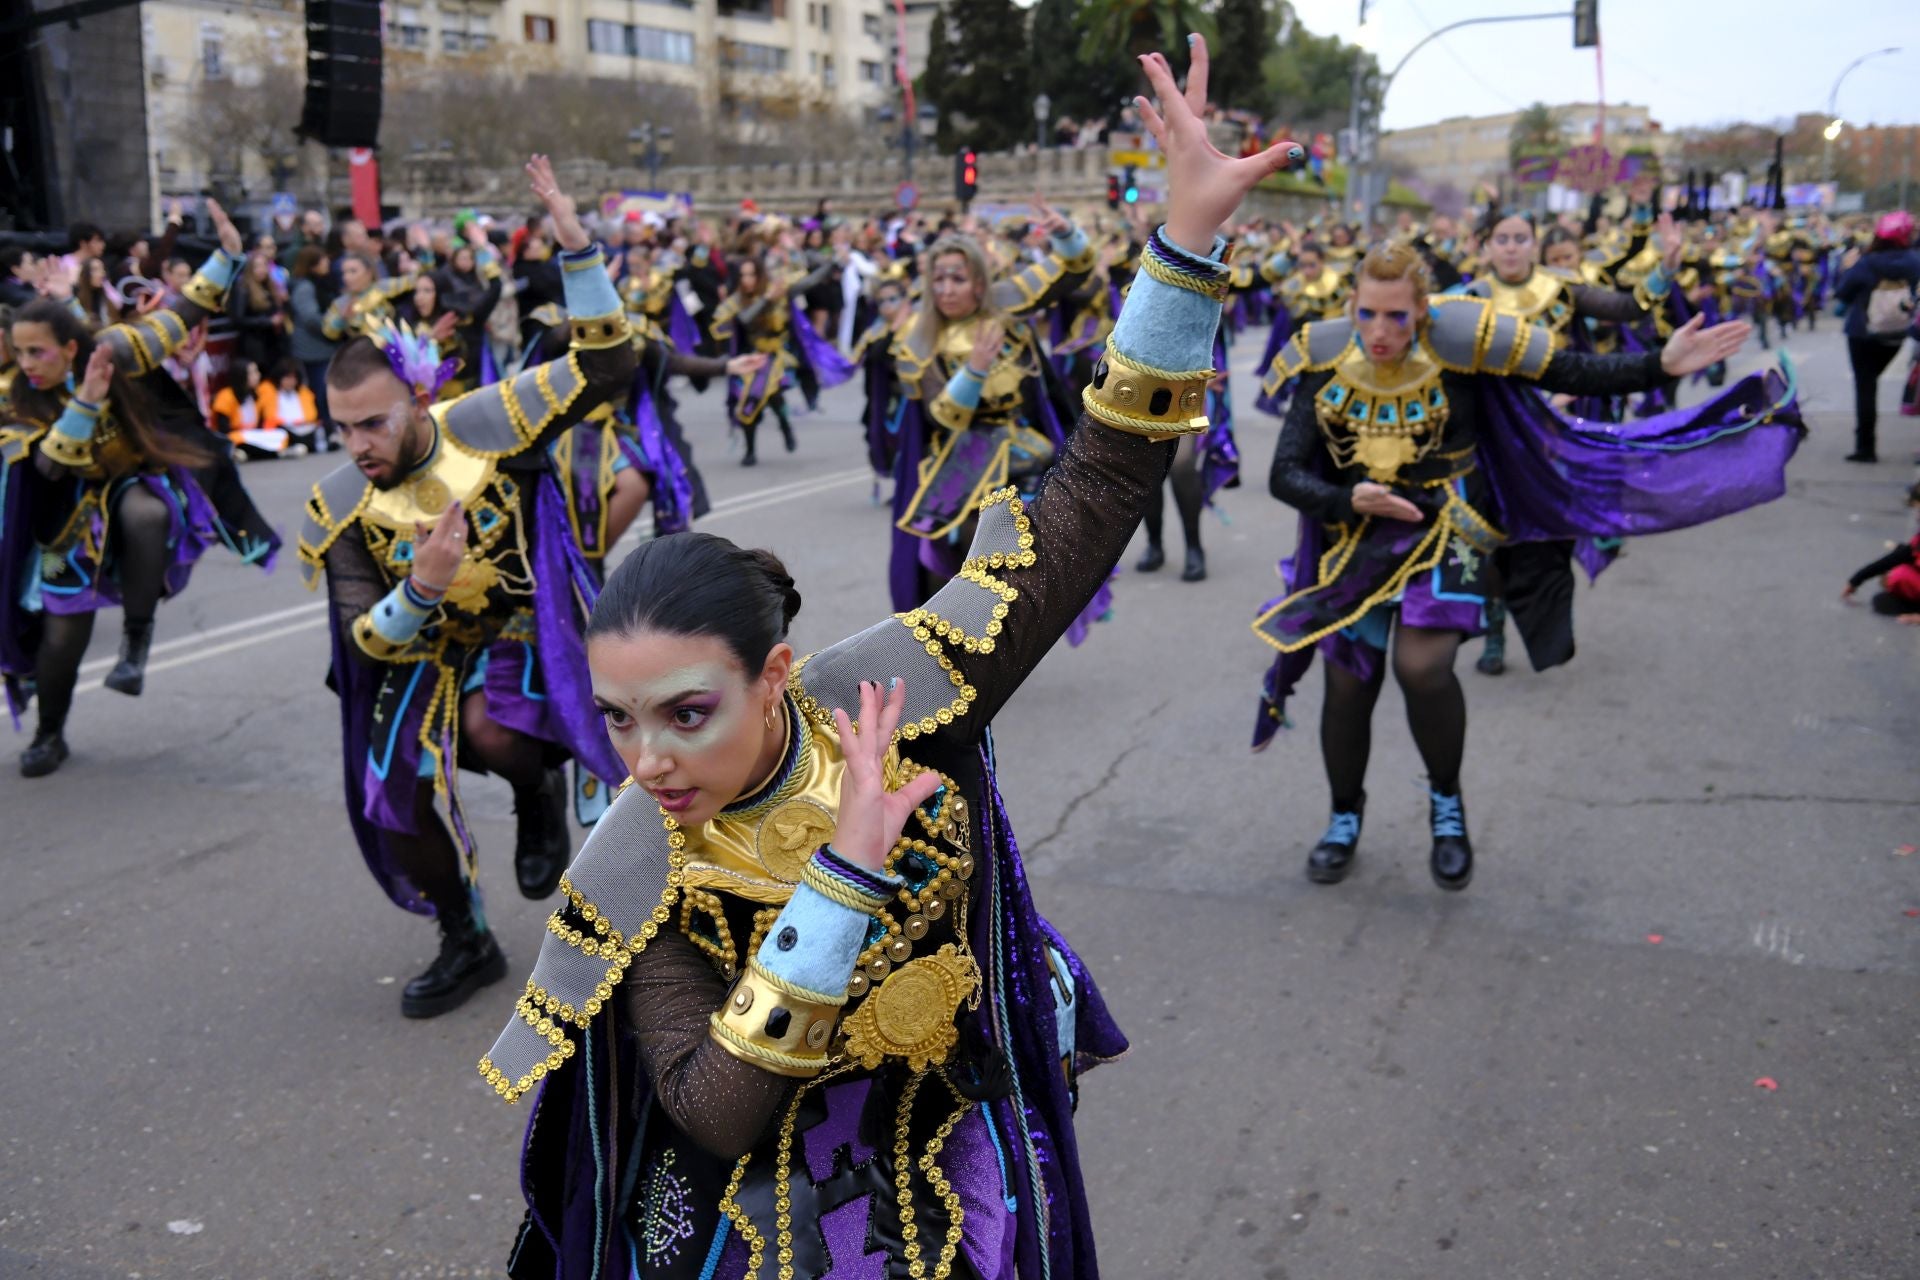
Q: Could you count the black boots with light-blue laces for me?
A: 2